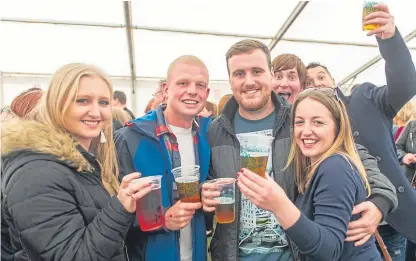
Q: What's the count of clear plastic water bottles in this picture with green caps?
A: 0